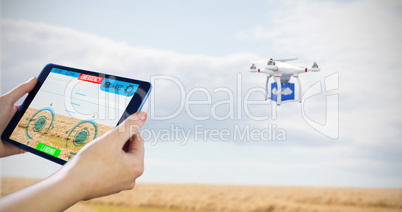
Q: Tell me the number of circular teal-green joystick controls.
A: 2